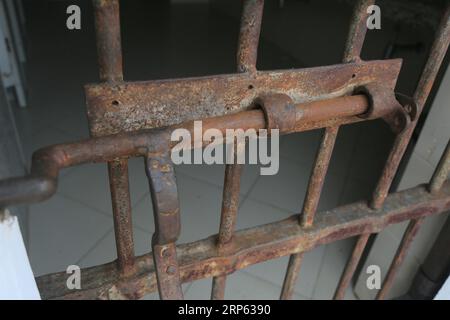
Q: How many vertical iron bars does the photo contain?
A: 5